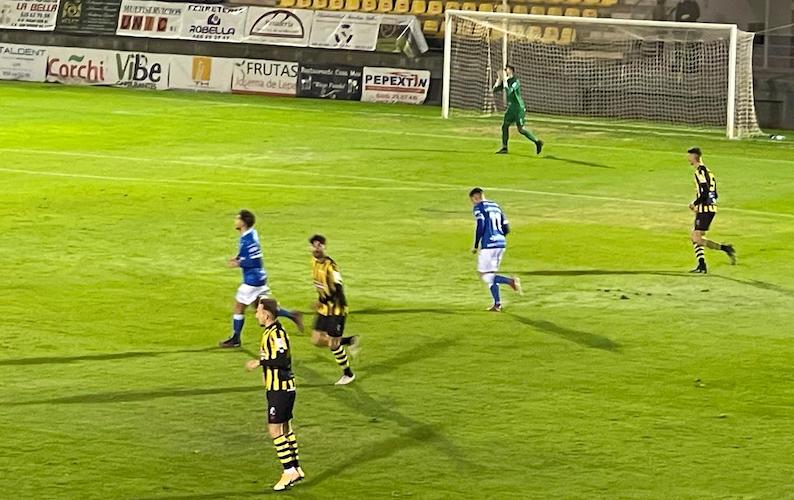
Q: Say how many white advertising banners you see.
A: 11